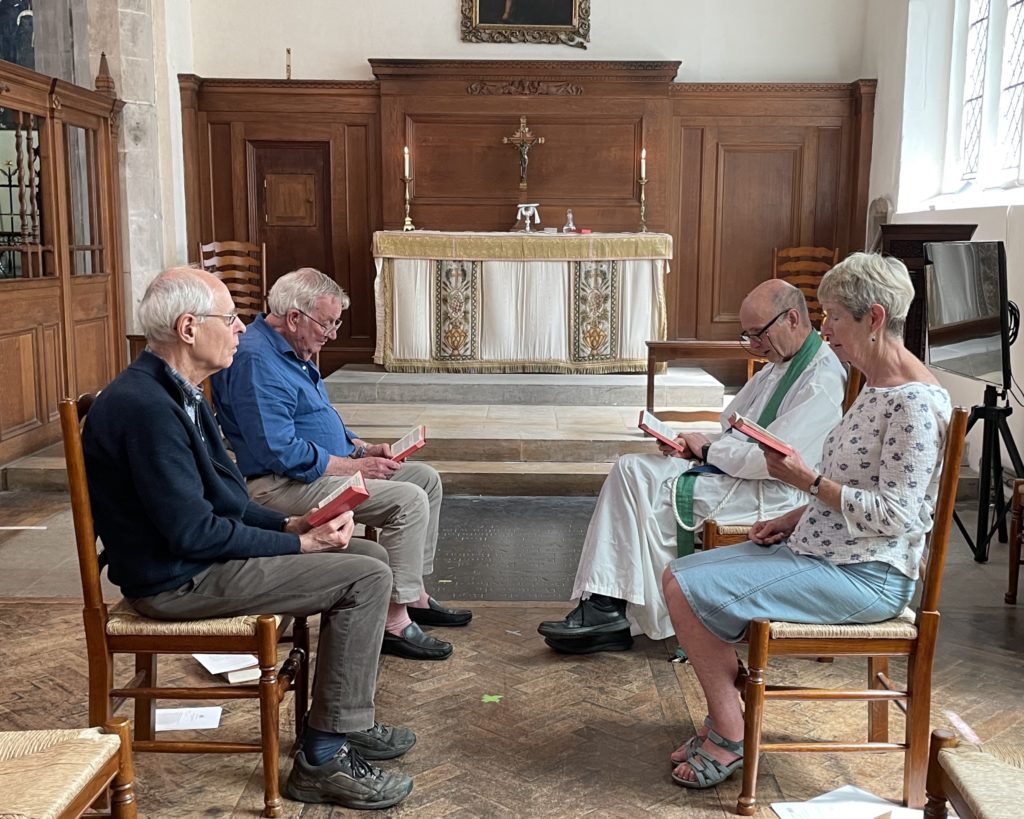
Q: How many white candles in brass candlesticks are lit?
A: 2